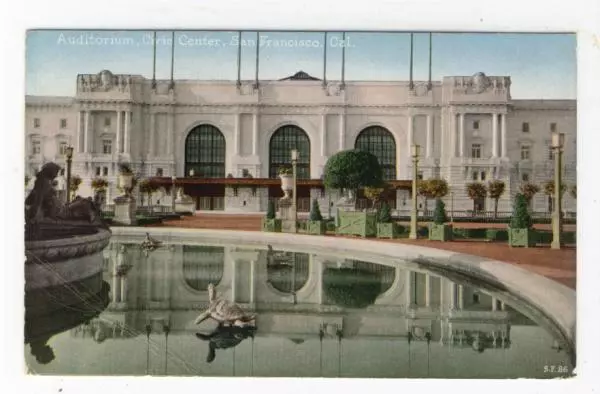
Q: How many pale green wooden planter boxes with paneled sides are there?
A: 6